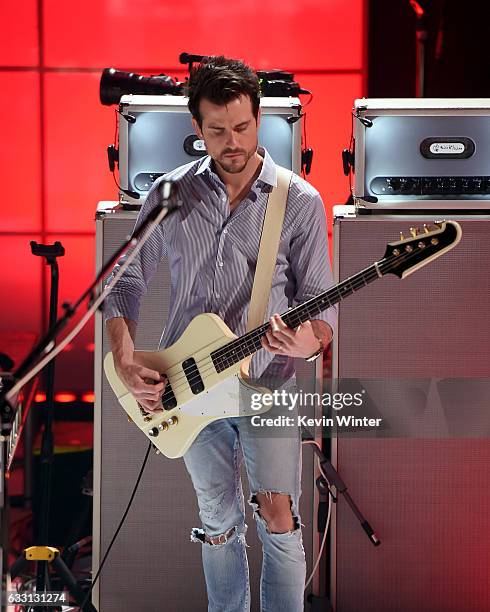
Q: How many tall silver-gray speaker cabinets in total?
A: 2